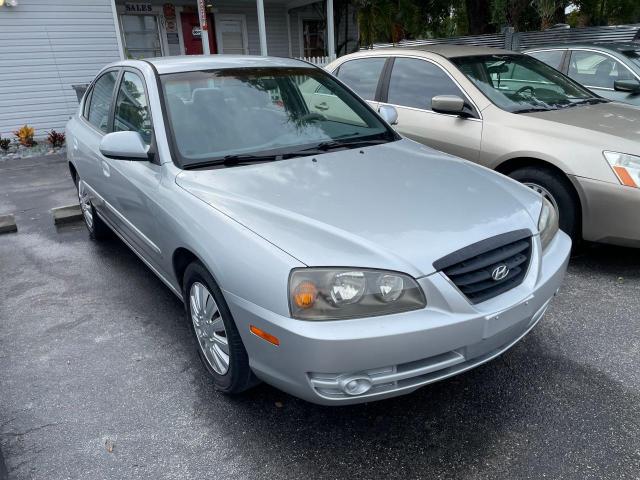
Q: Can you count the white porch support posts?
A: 3